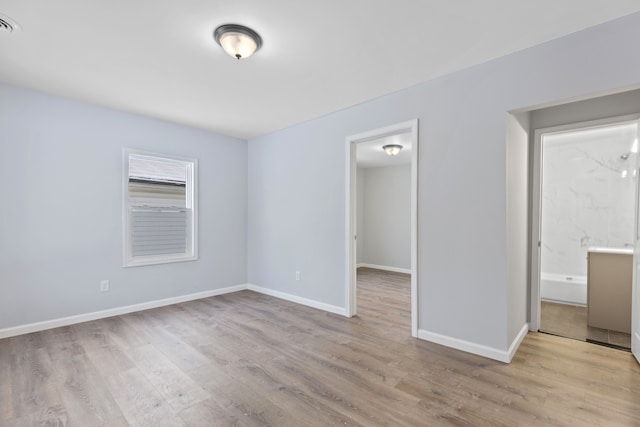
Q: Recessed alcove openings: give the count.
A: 1